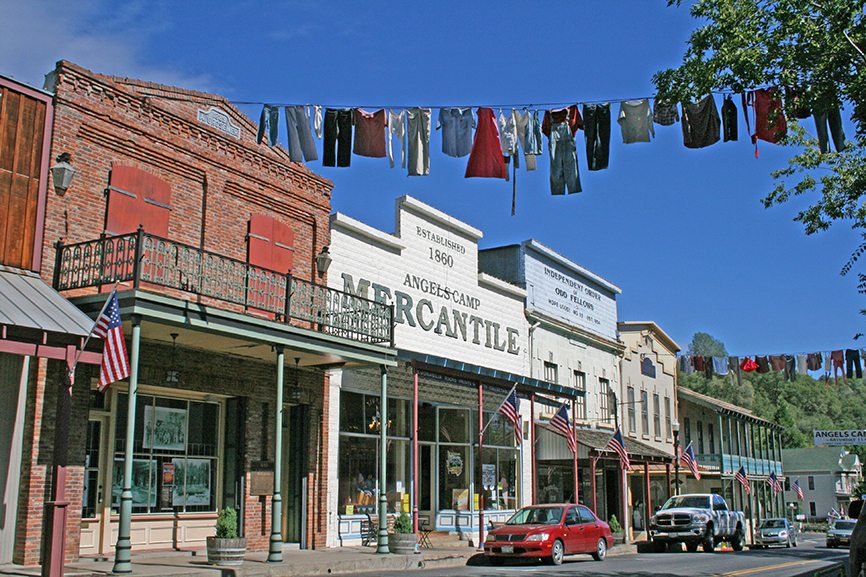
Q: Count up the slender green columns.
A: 3